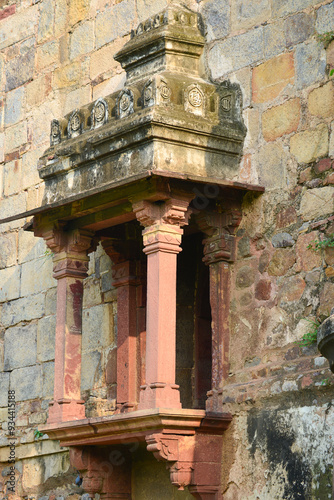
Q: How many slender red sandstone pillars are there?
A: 4